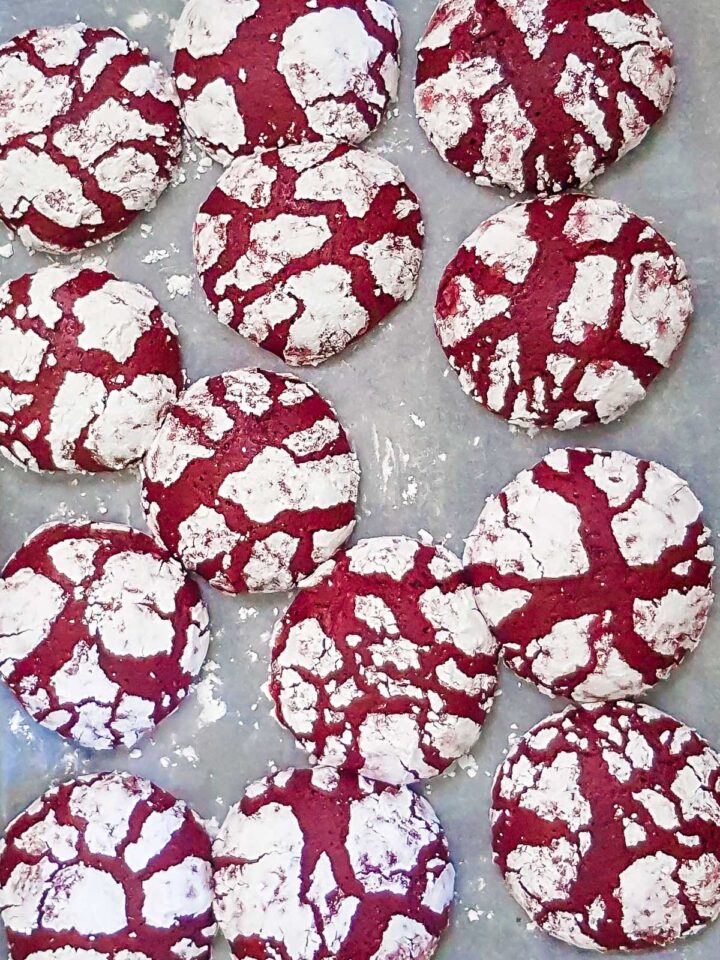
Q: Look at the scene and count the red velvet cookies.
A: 13